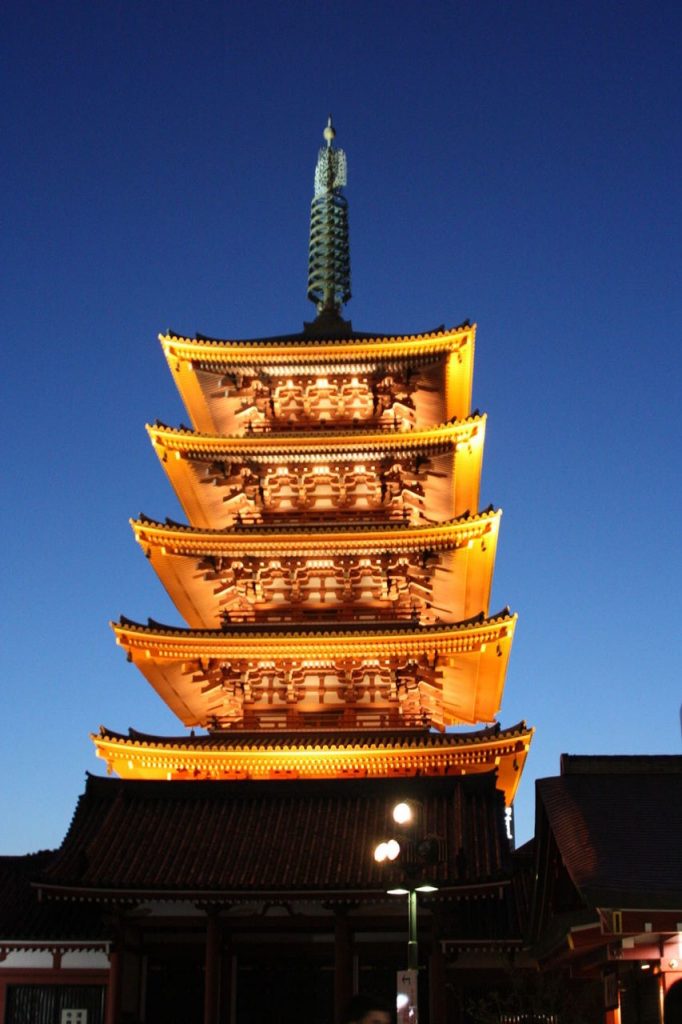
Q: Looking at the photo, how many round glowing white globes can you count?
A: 3